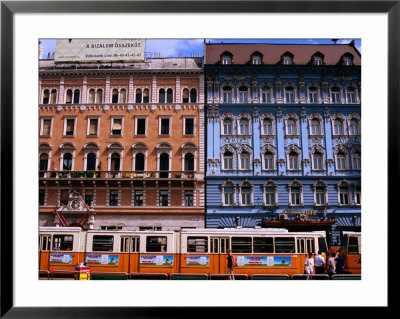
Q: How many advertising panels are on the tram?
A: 5